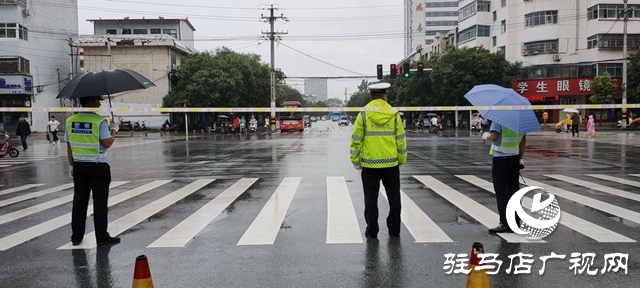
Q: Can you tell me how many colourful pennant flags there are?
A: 0